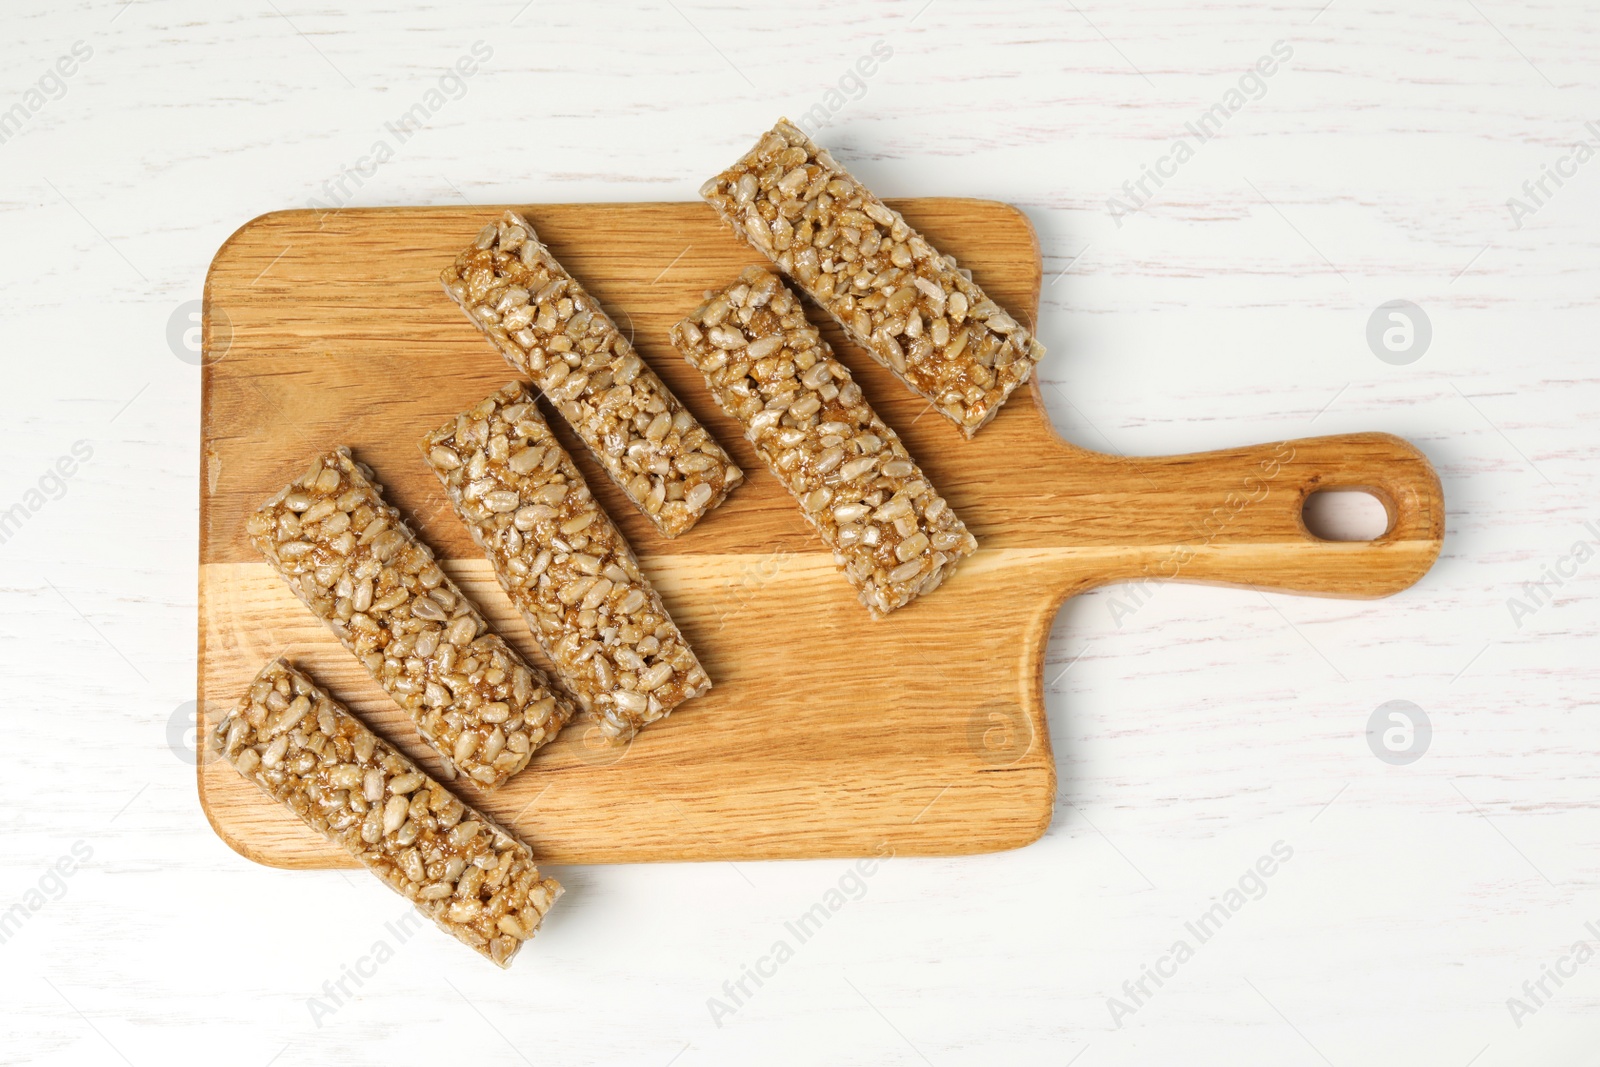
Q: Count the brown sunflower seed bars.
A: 6